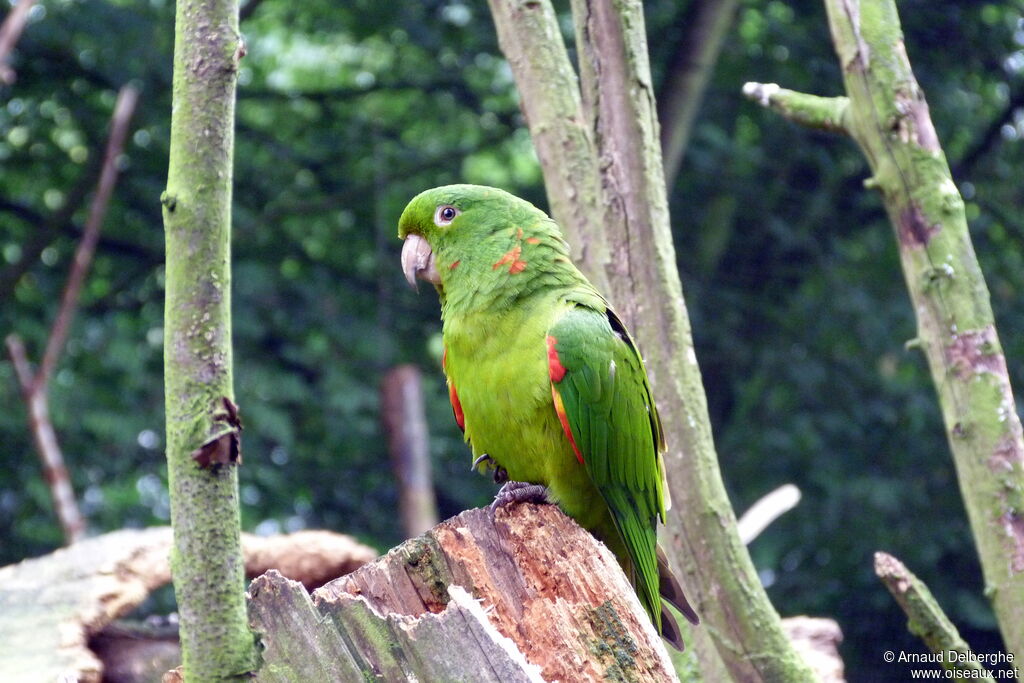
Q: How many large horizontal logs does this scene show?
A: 1